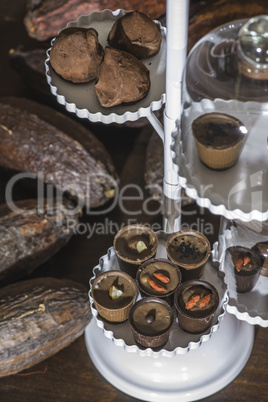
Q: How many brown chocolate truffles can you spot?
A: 3